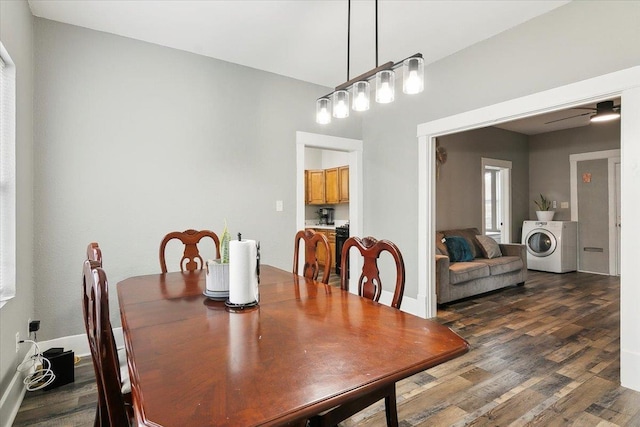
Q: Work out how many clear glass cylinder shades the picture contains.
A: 5